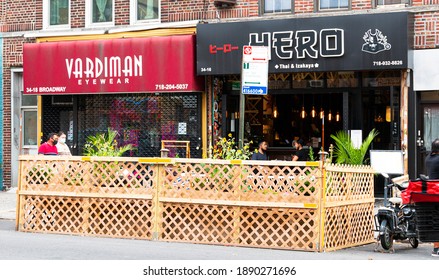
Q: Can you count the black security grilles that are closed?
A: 2